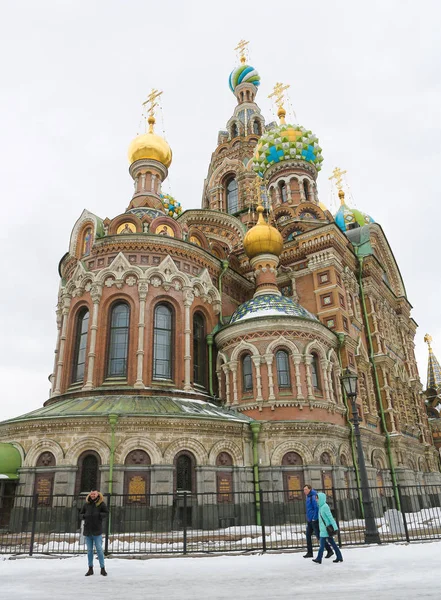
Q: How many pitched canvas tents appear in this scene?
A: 0